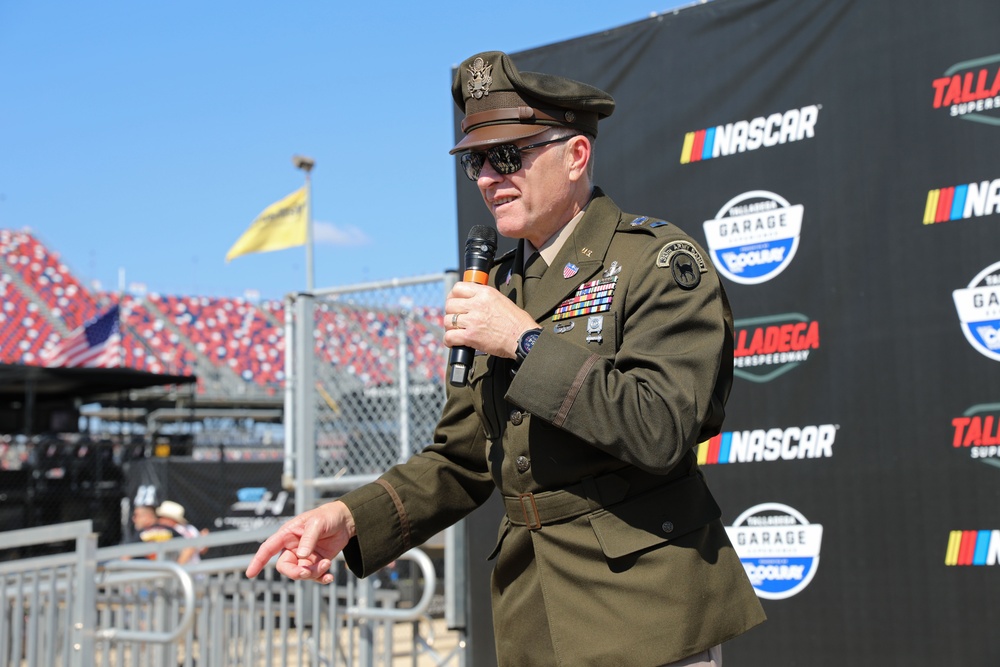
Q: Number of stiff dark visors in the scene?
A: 1